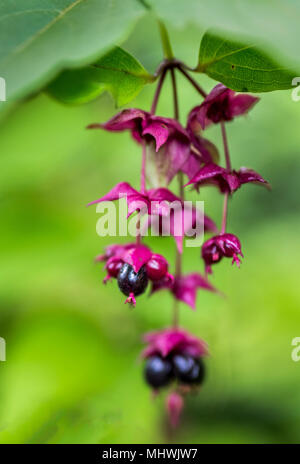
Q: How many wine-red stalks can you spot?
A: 3